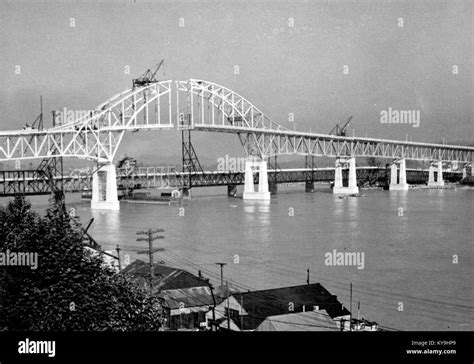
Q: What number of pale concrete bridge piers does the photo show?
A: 5